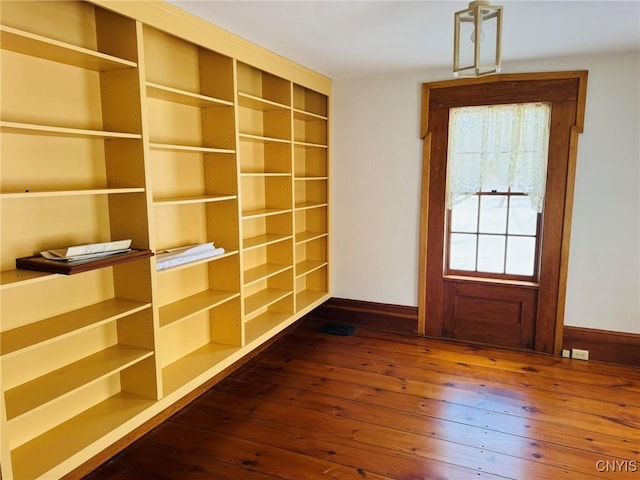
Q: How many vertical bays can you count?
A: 4